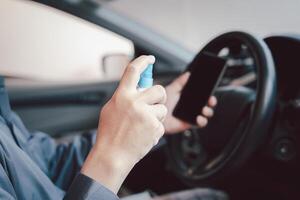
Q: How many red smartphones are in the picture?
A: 0